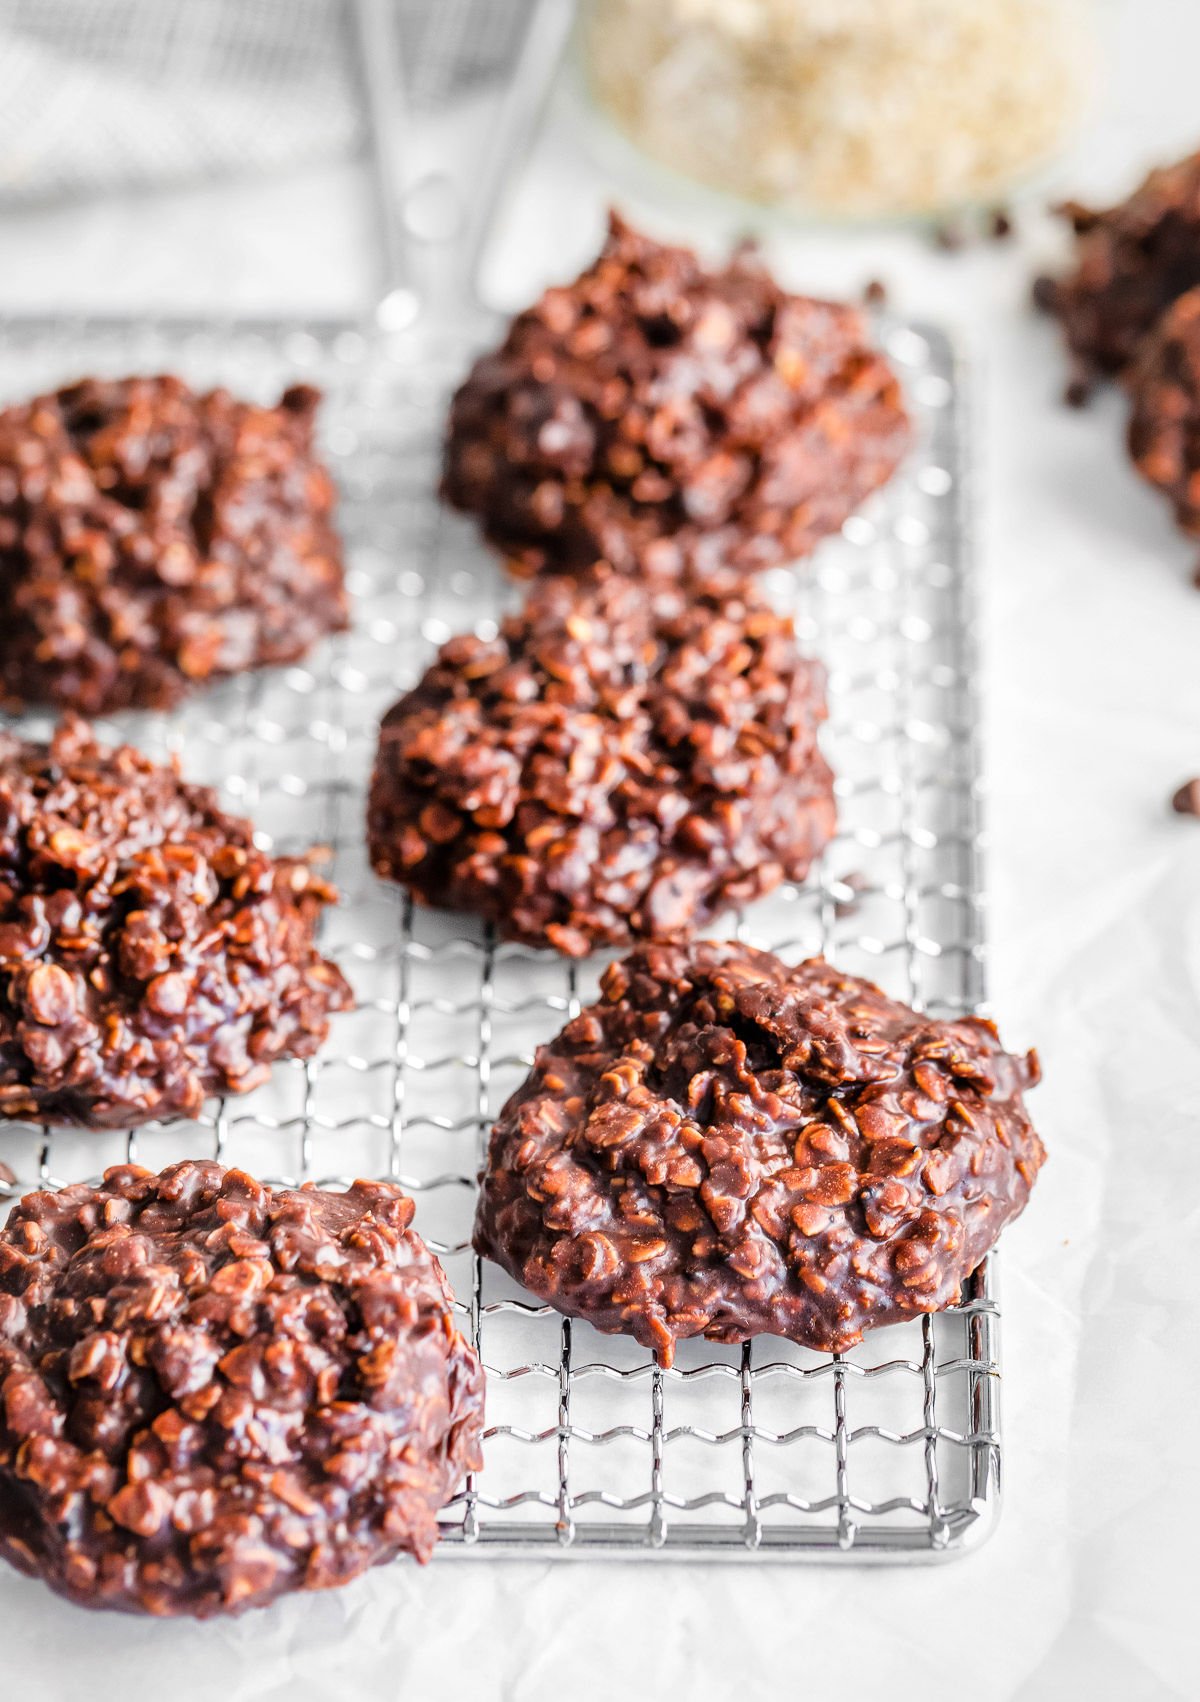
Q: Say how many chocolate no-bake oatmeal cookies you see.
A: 8